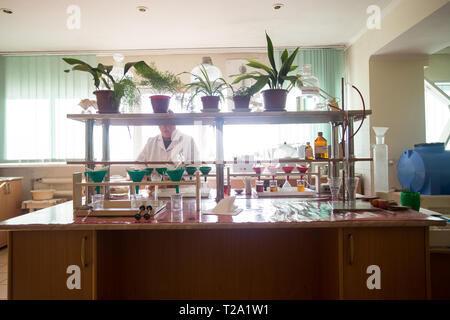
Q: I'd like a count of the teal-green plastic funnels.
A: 7